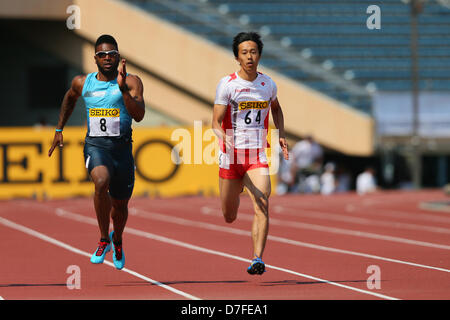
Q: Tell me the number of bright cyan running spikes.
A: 2